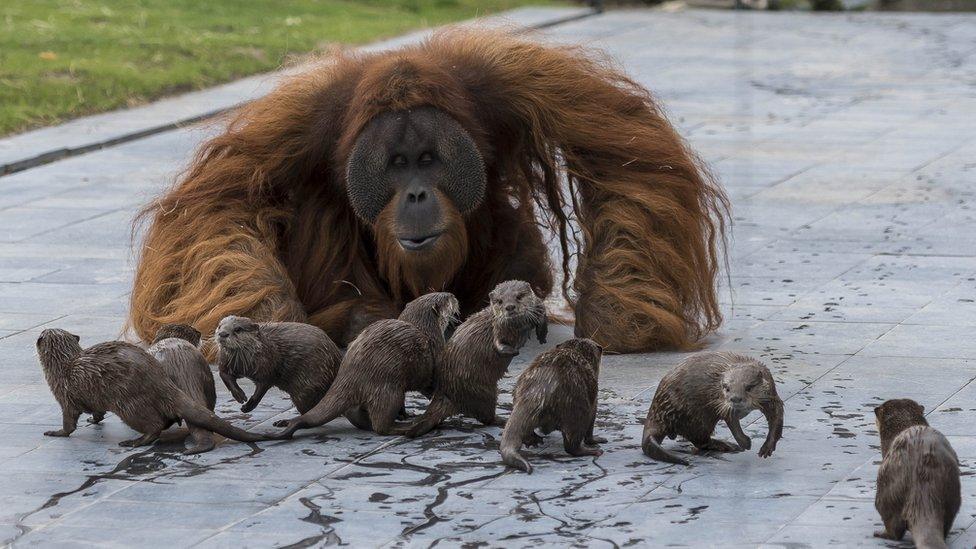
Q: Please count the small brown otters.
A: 8